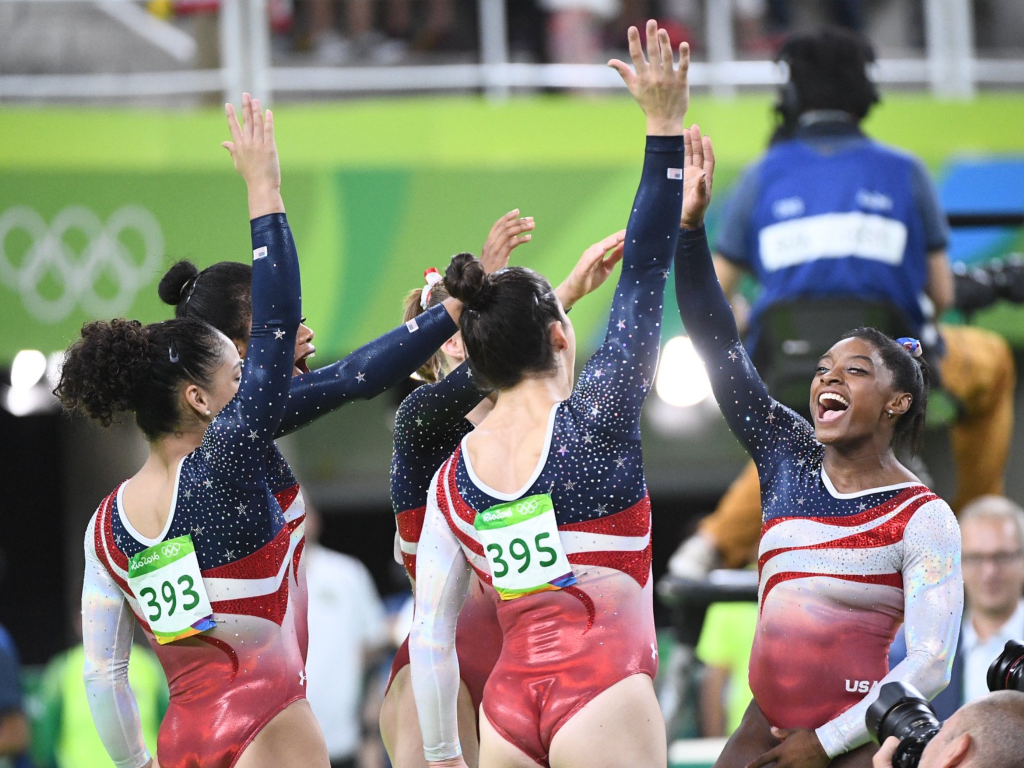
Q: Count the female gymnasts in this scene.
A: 5